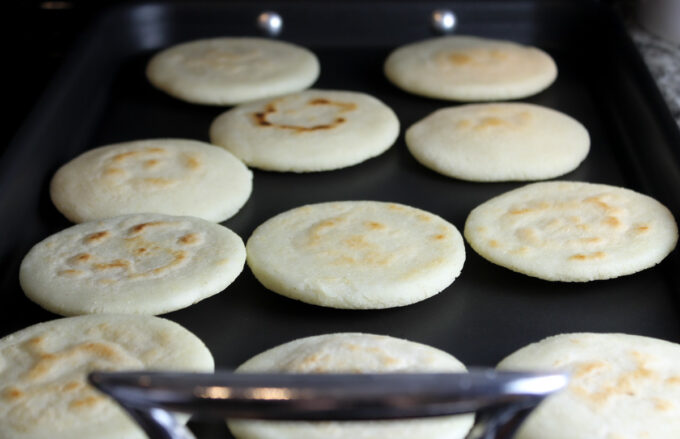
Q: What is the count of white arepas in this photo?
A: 11